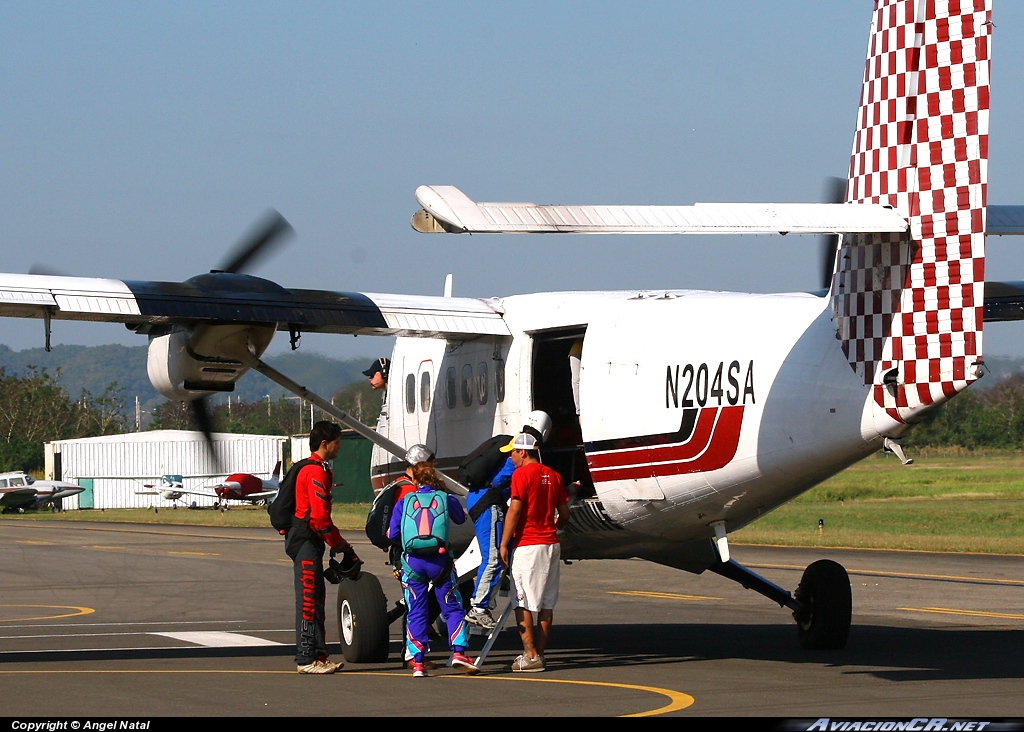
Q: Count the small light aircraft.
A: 3